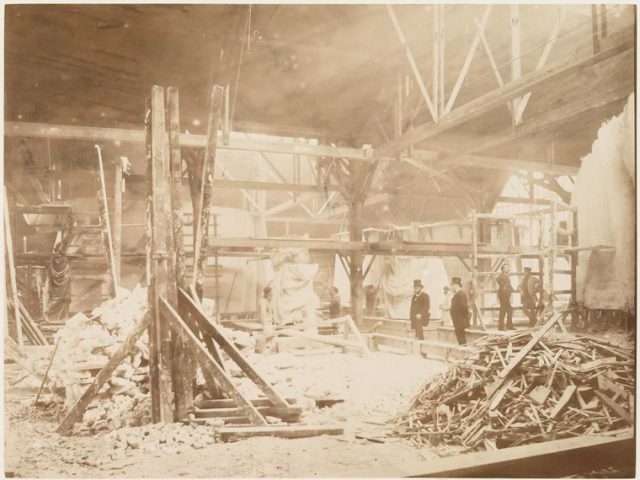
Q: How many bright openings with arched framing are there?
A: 1